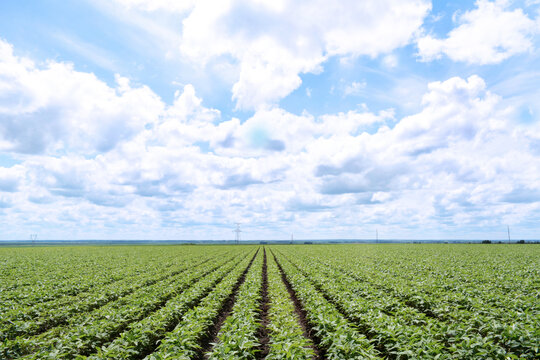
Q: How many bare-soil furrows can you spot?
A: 3